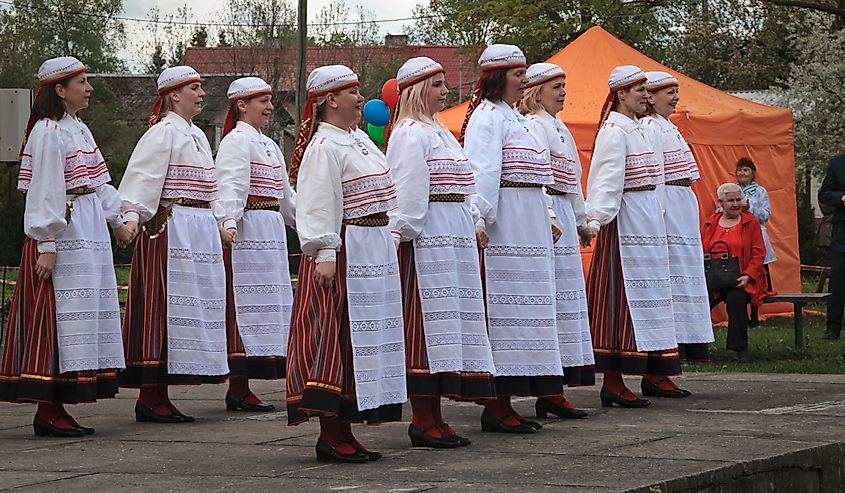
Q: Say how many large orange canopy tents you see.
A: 1